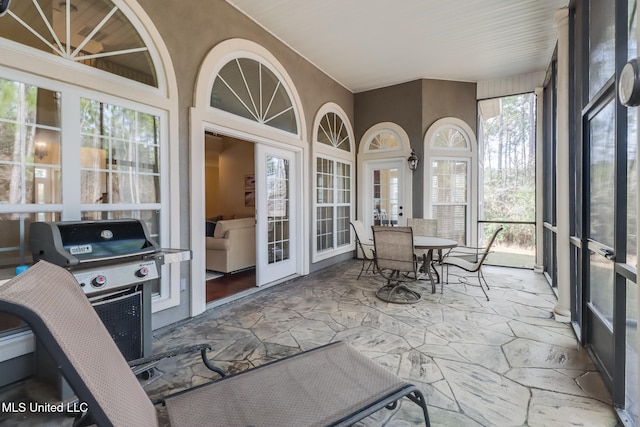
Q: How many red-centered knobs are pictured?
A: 2